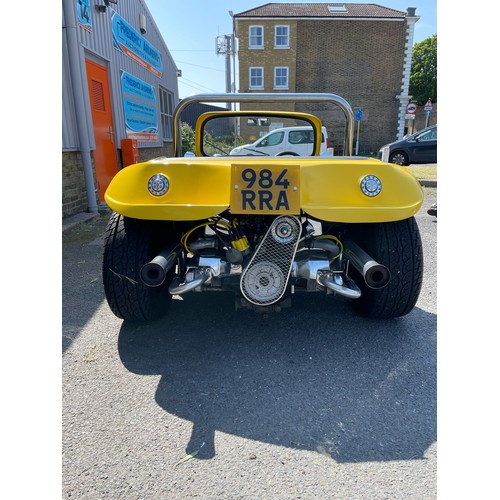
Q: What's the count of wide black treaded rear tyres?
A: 2